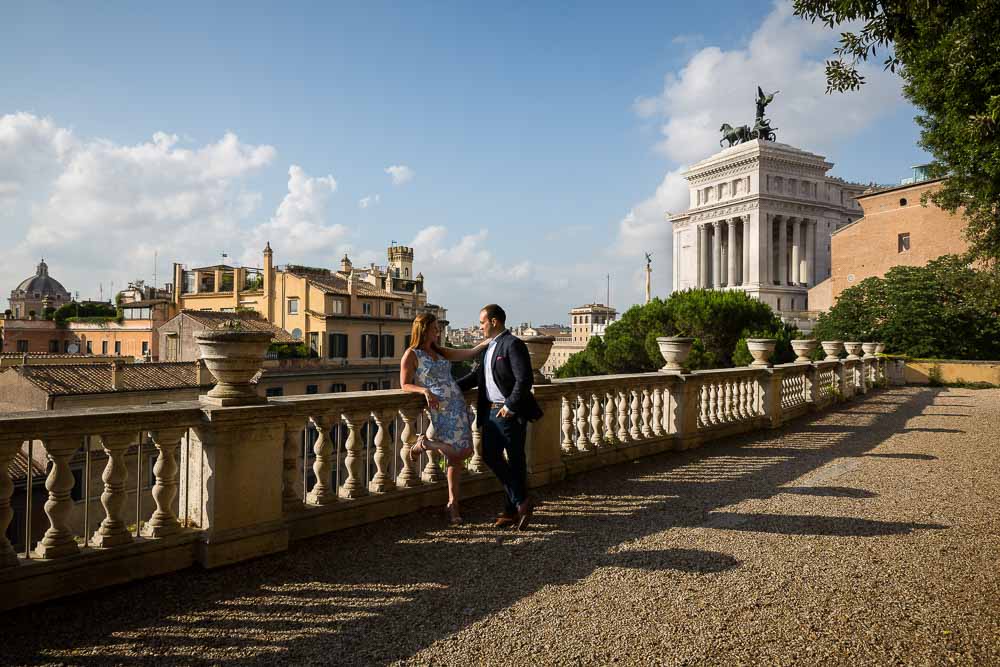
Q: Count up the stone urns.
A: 9